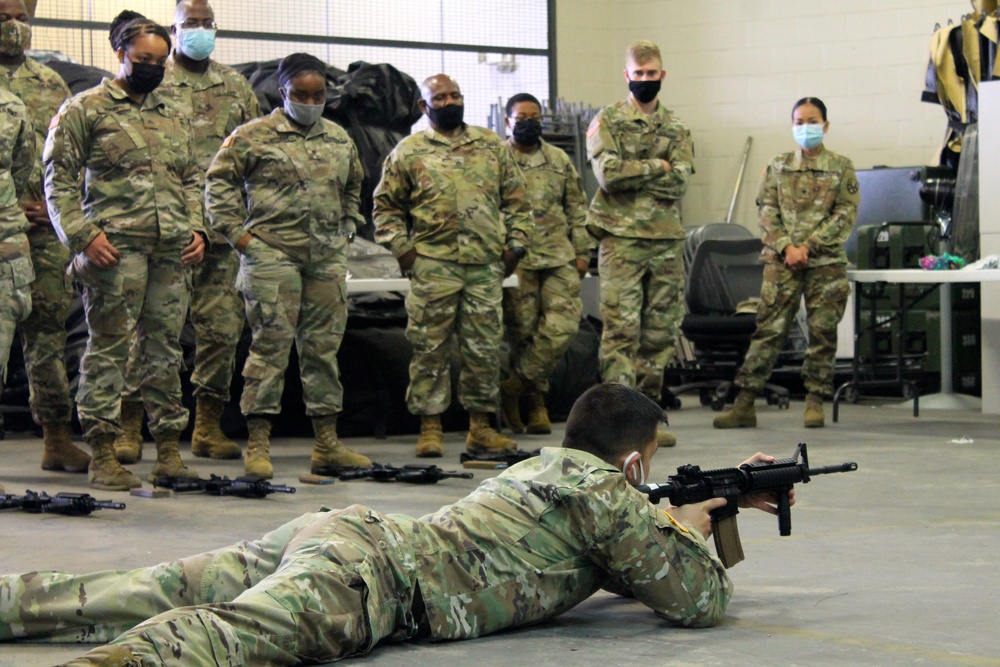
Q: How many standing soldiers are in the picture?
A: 9